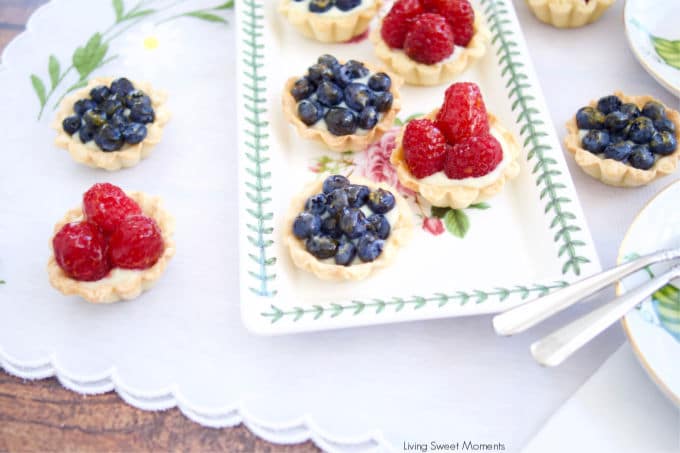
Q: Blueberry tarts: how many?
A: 5